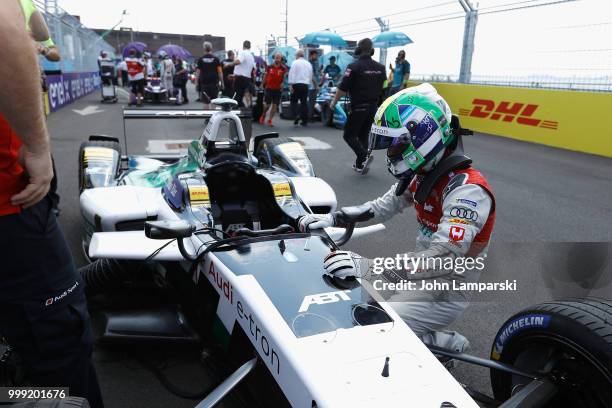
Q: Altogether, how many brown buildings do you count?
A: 1